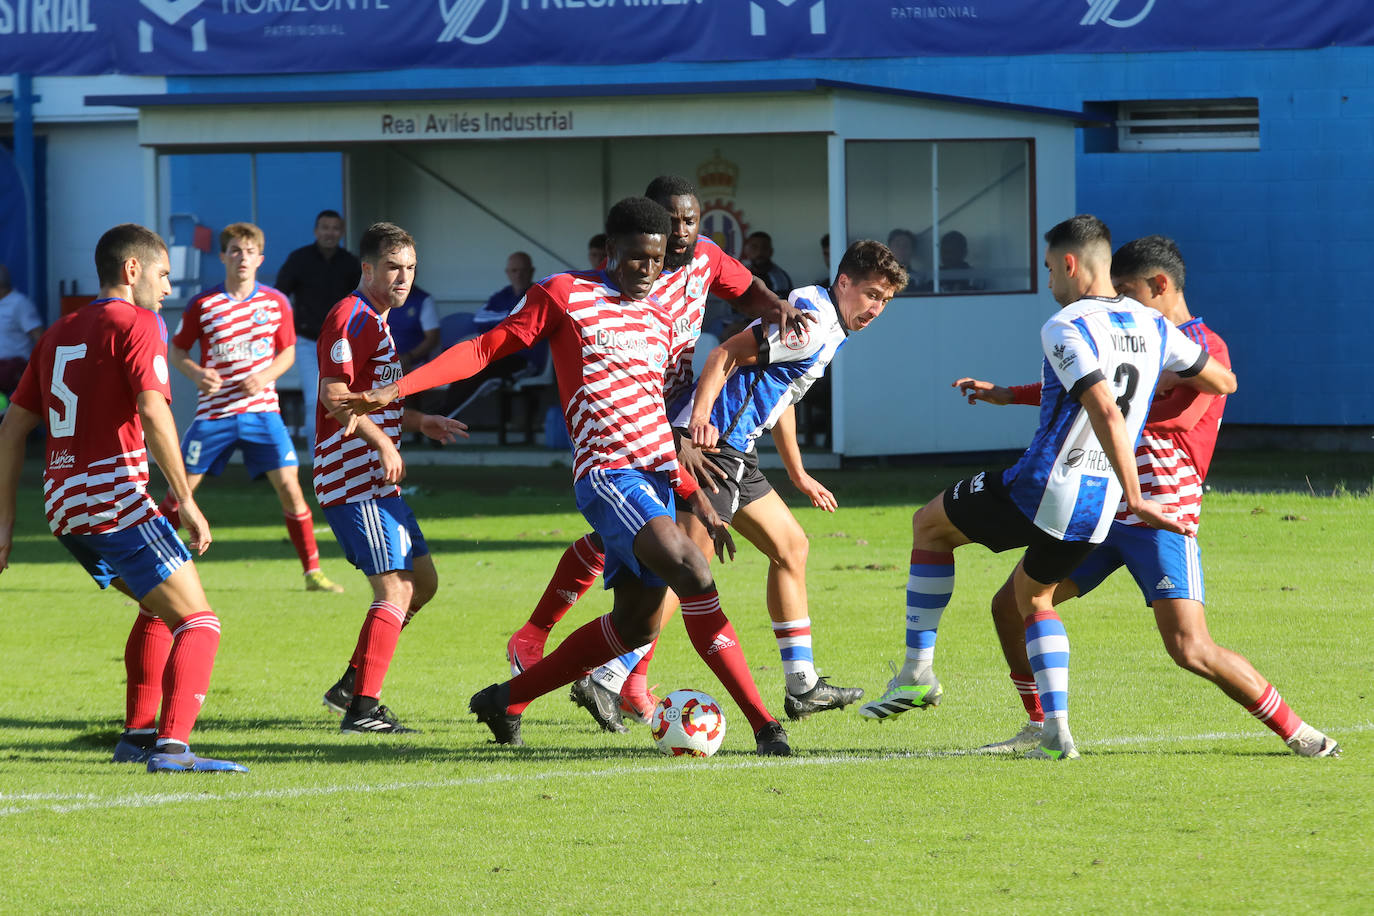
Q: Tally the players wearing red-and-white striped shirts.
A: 6